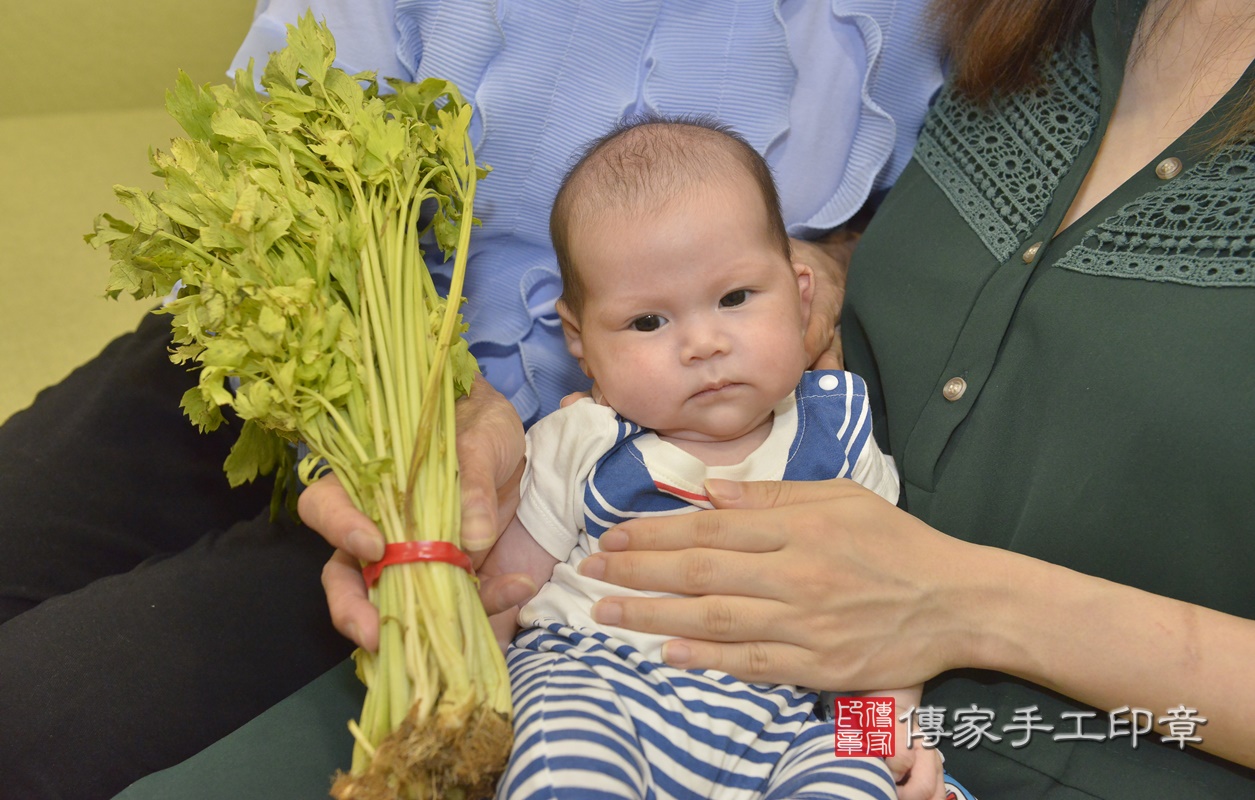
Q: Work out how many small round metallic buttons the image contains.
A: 3